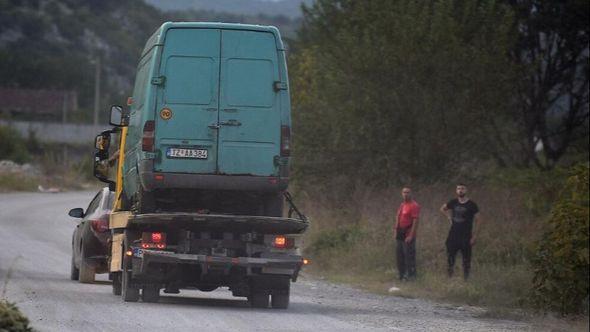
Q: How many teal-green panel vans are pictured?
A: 1